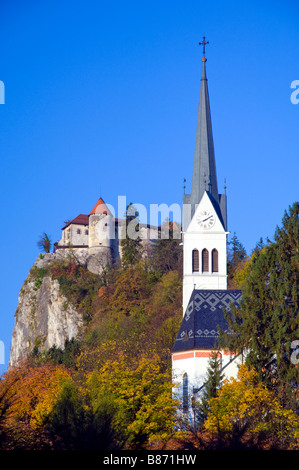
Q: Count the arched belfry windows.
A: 3